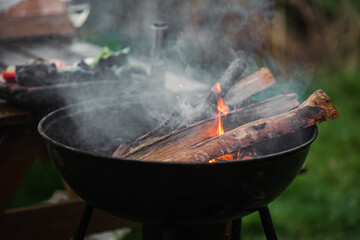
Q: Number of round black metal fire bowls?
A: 1